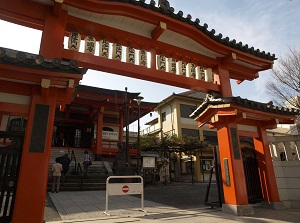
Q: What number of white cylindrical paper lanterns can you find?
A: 12